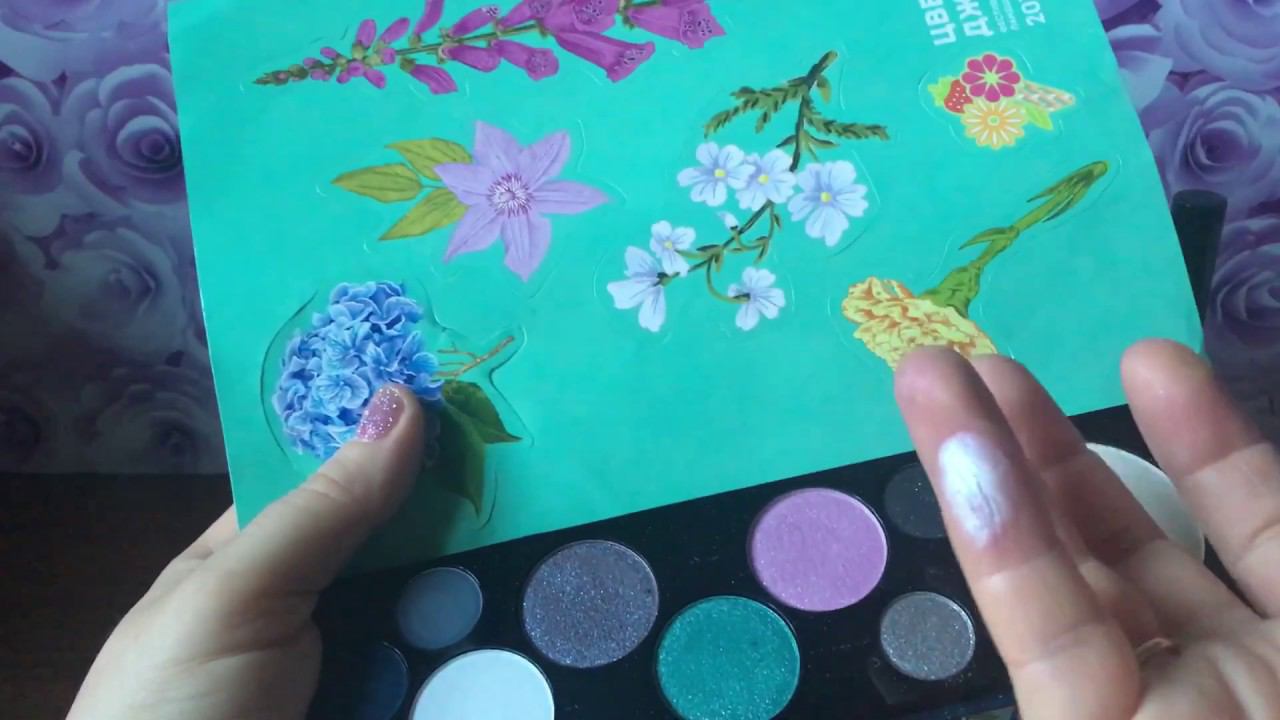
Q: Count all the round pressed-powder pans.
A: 9